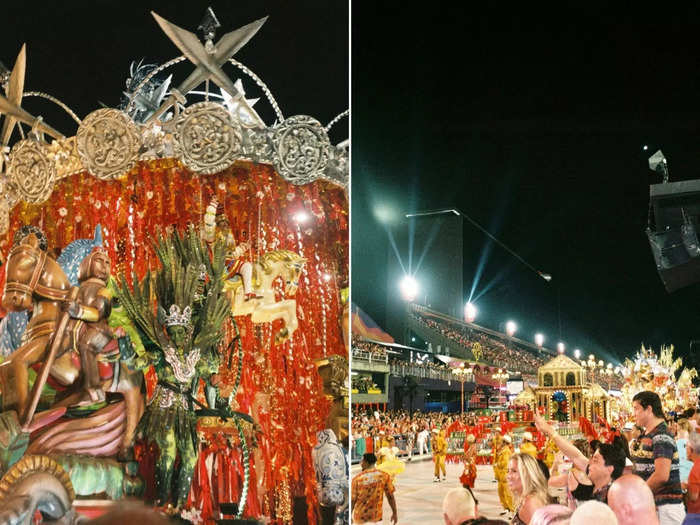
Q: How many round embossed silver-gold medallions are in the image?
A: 4